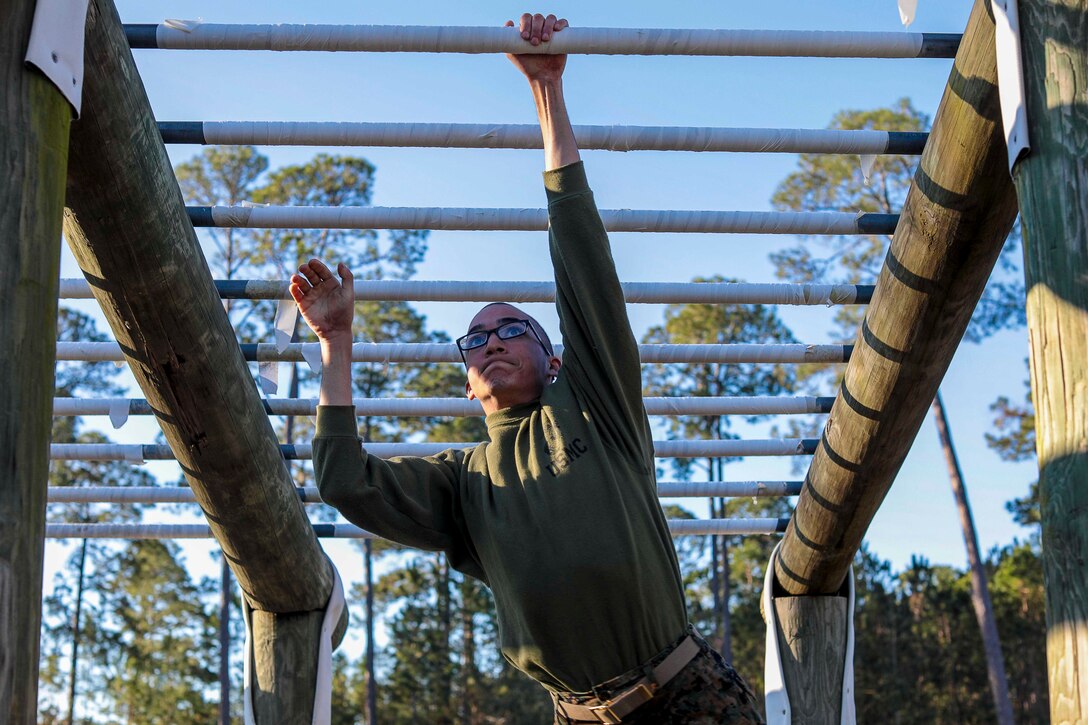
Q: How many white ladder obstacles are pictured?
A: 9